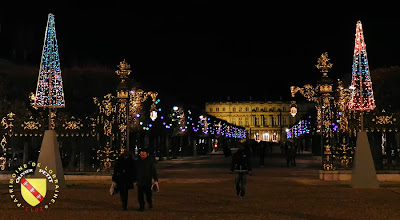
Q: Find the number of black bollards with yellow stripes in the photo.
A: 0